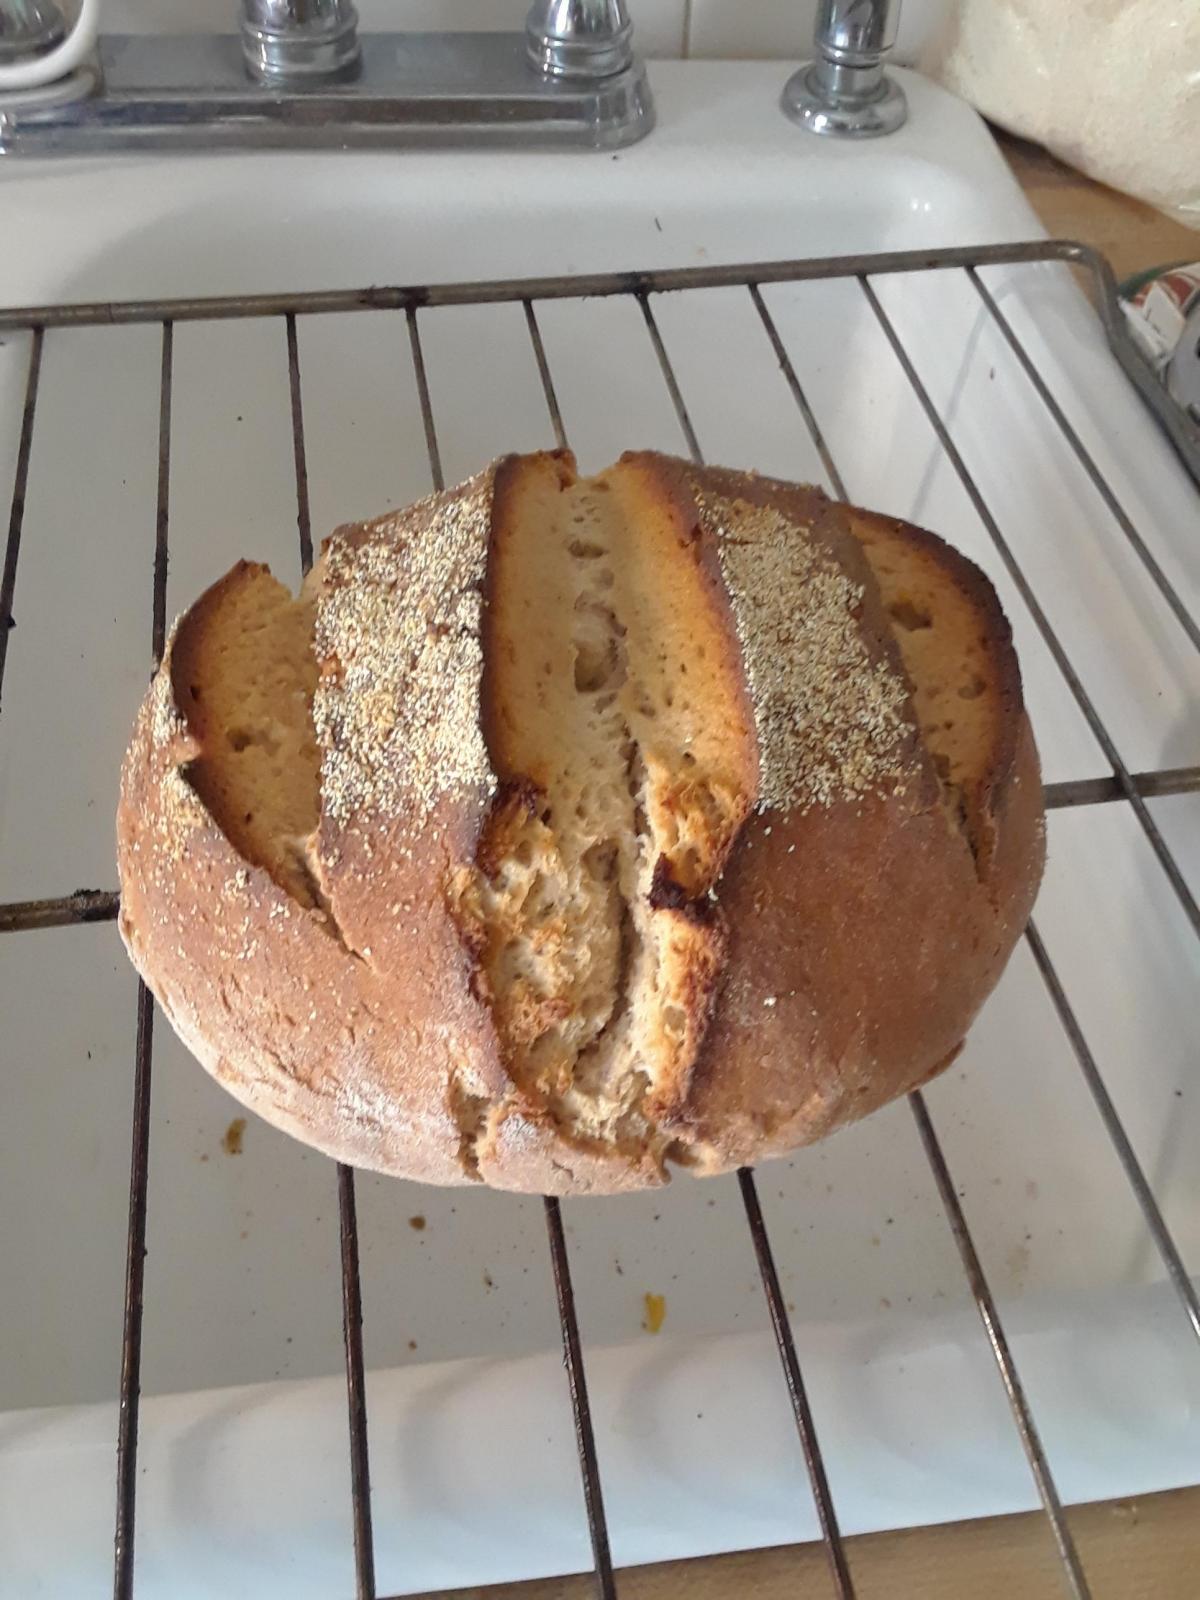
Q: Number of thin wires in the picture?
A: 9